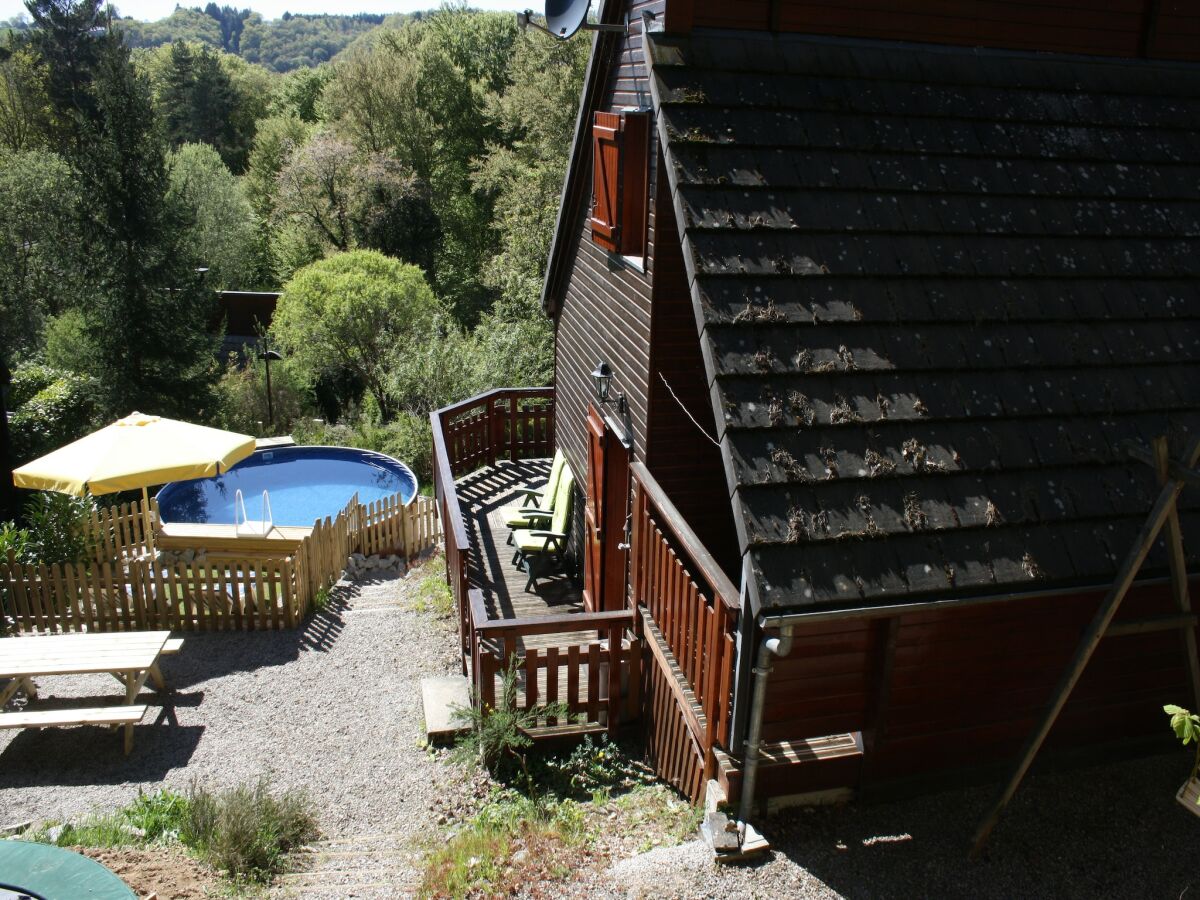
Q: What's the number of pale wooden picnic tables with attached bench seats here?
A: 1